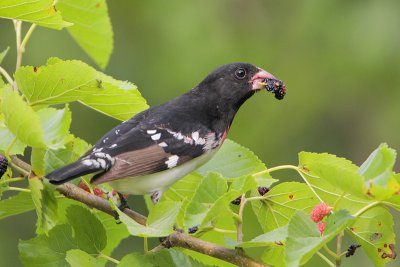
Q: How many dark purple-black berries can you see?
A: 6